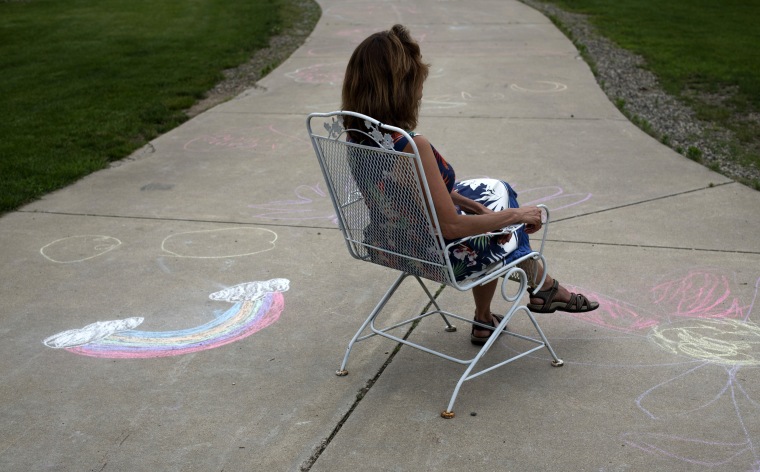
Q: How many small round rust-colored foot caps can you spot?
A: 4